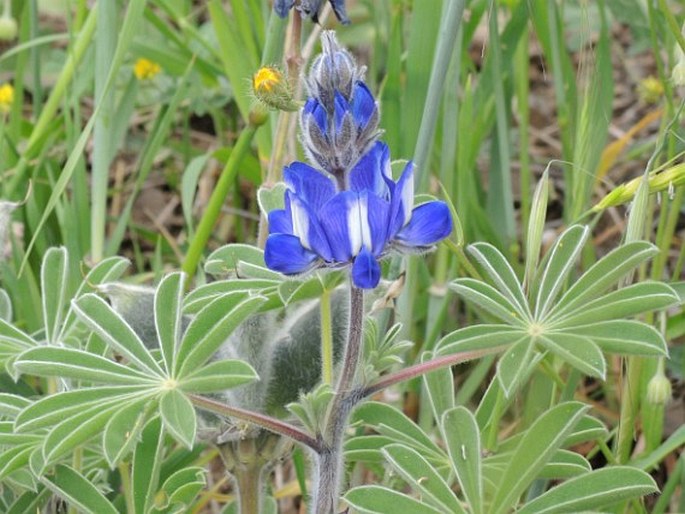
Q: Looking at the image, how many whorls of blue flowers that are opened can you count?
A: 1